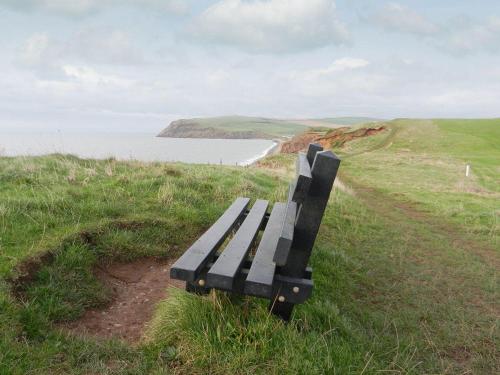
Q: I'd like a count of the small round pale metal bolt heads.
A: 3